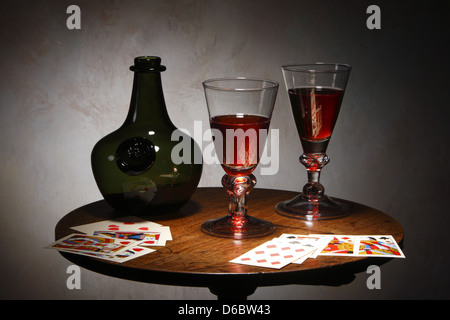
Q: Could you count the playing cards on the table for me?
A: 10